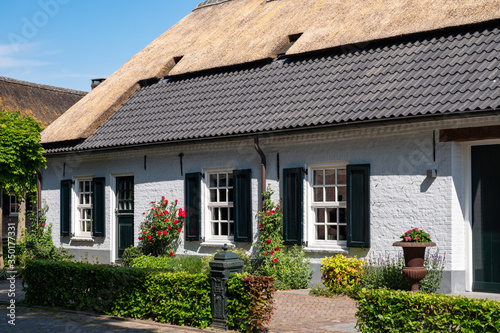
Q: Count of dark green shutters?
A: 6